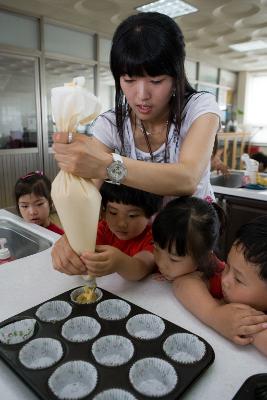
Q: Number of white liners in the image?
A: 12